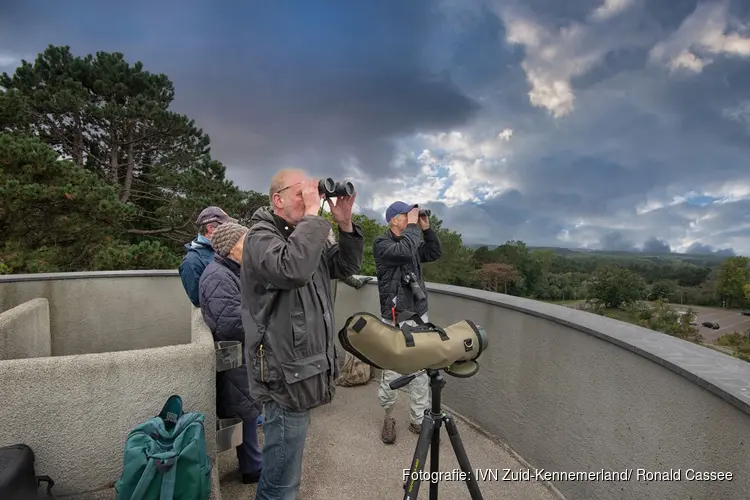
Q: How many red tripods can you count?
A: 0